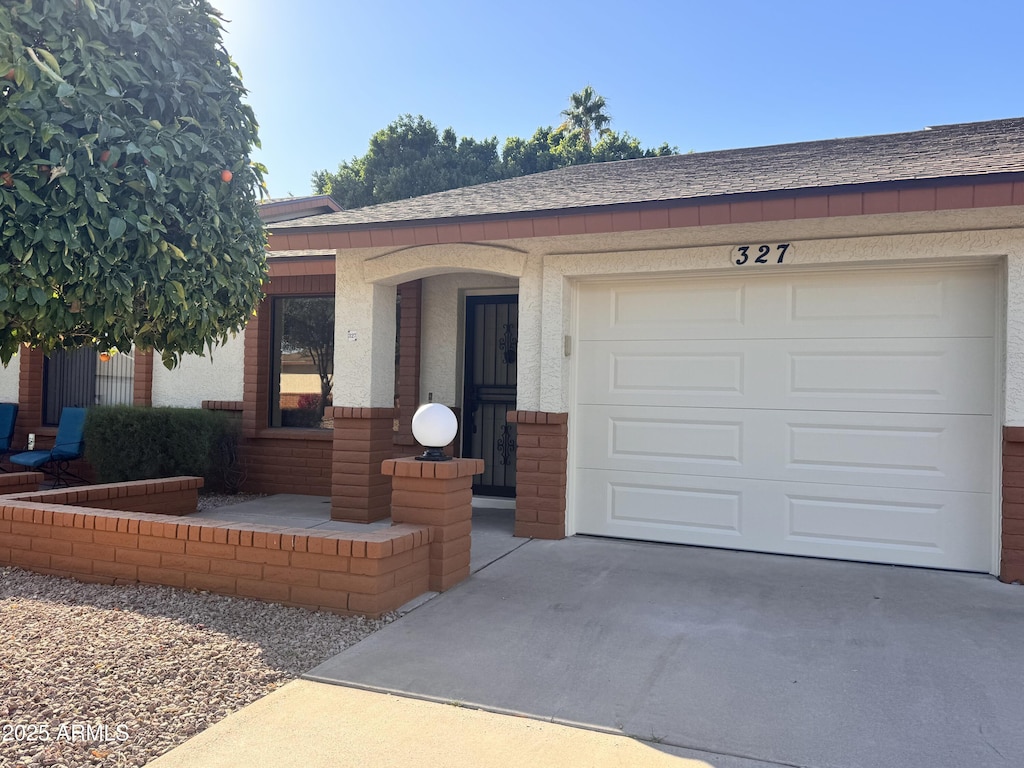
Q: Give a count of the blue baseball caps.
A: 0